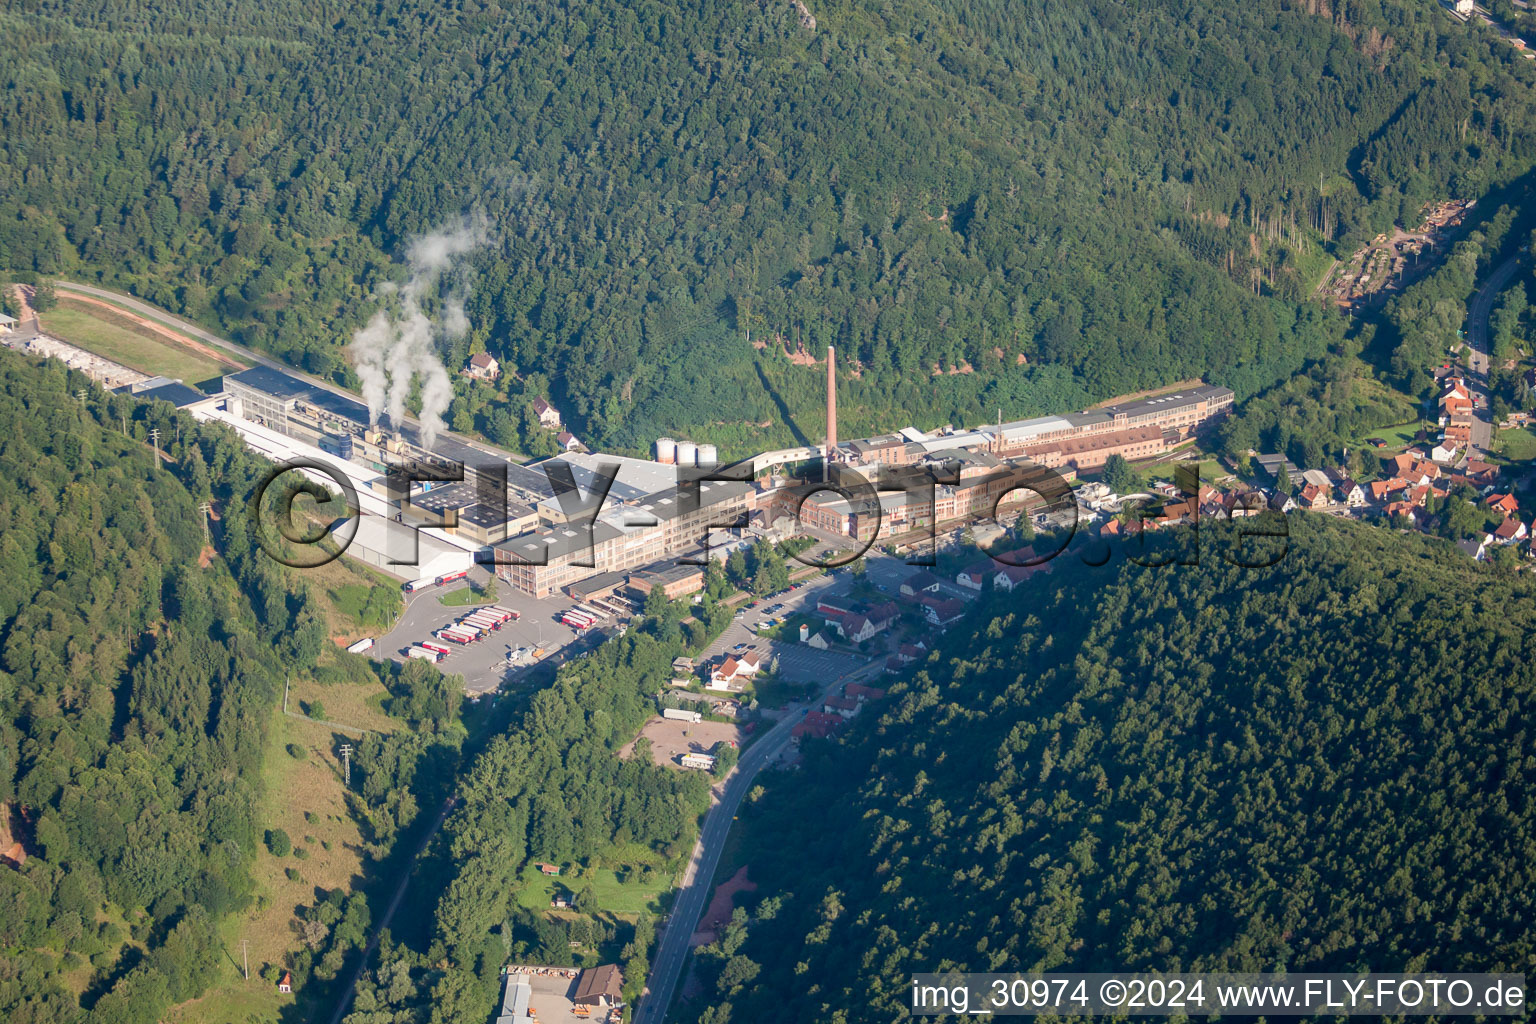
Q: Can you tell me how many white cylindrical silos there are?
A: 3